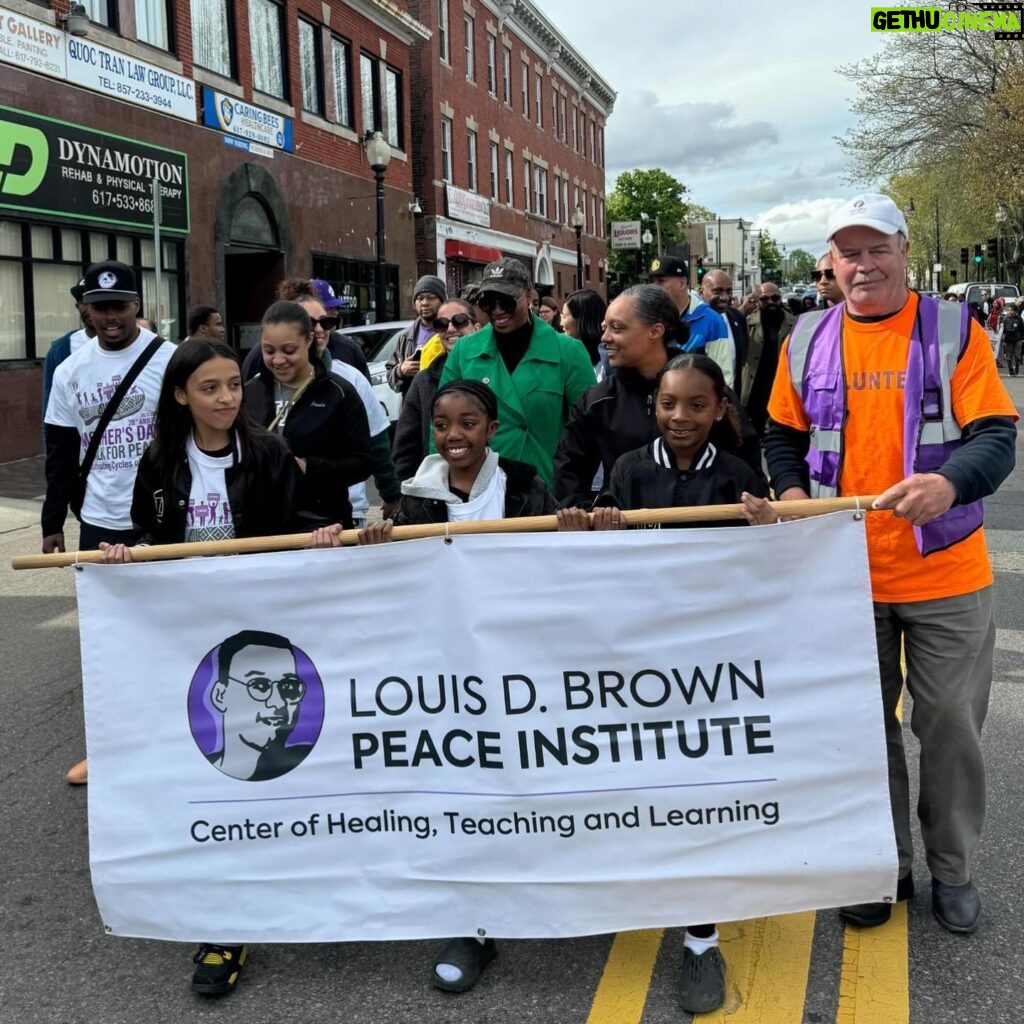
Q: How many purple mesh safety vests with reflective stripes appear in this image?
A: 1